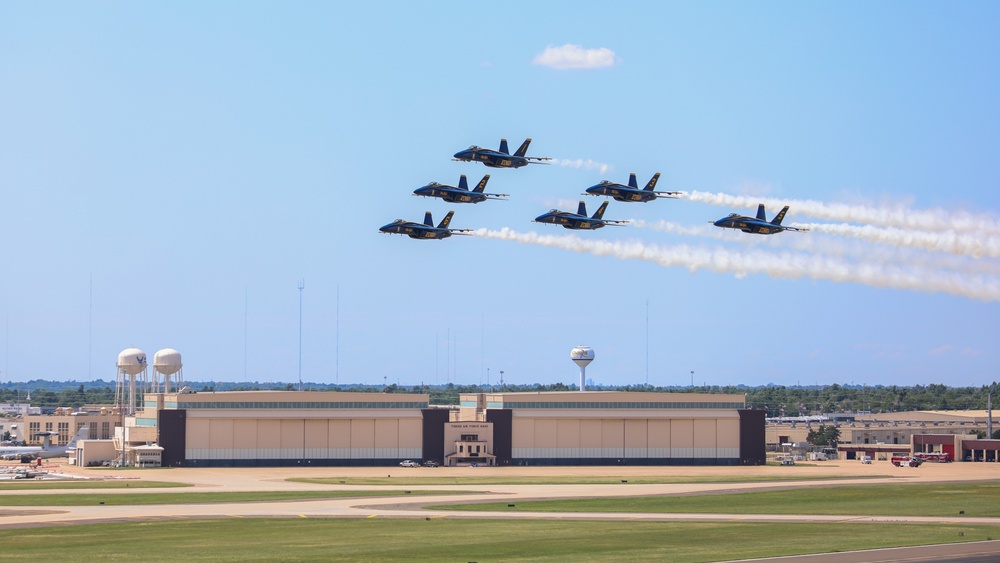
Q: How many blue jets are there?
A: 6